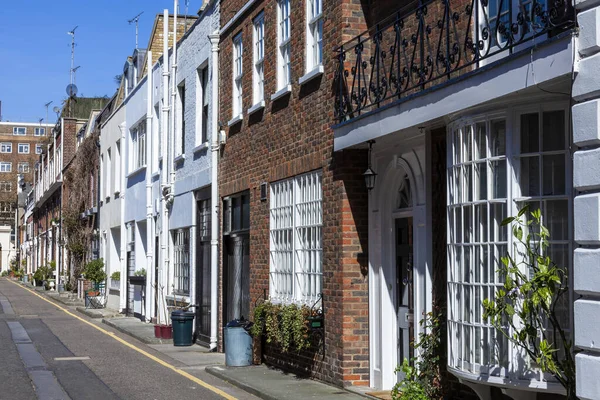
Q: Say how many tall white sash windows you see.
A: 4